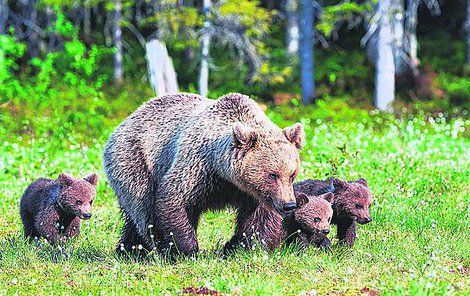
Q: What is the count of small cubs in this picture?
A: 3